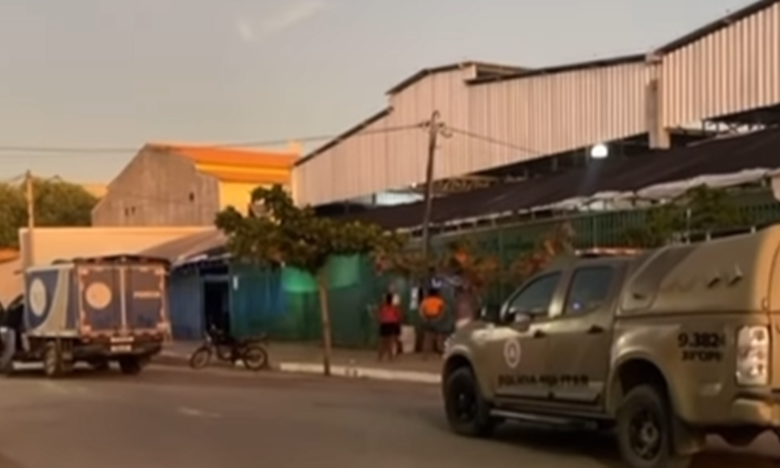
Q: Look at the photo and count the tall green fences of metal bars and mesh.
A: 1